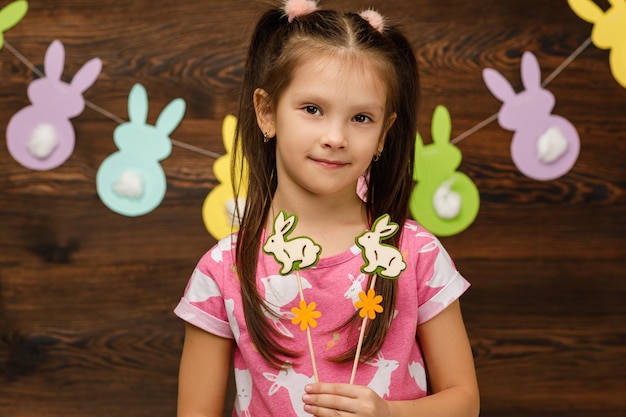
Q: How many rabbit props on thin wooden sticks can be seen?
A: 2